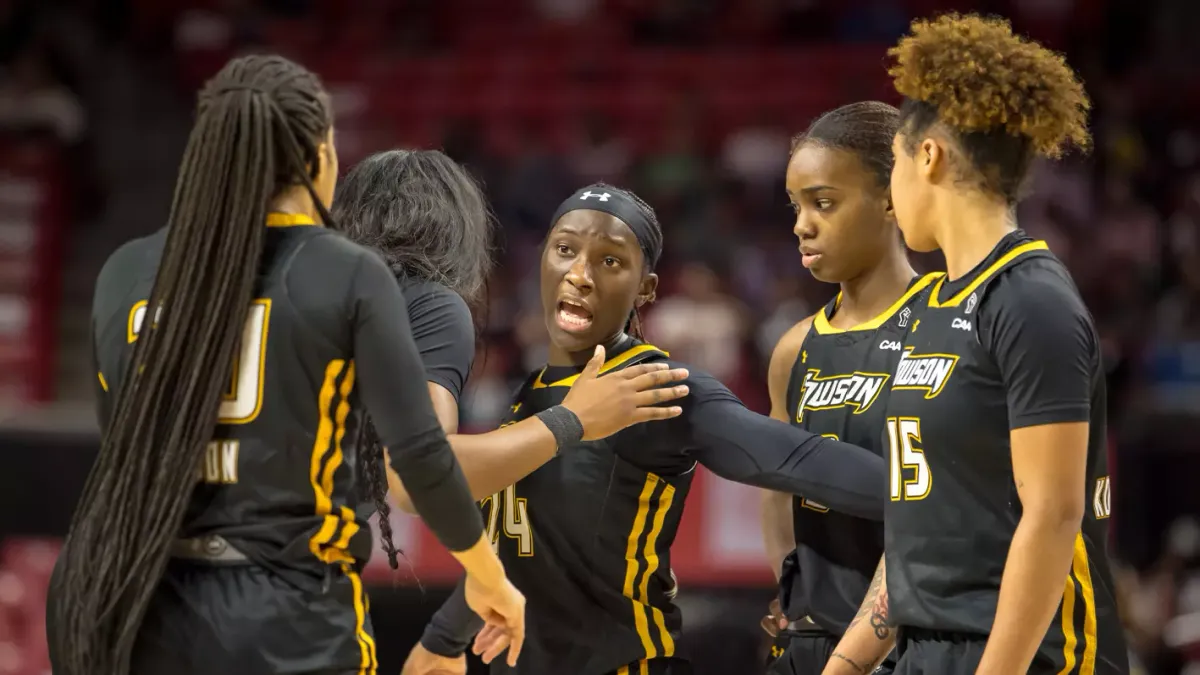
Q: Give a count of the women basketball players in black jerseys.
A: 5